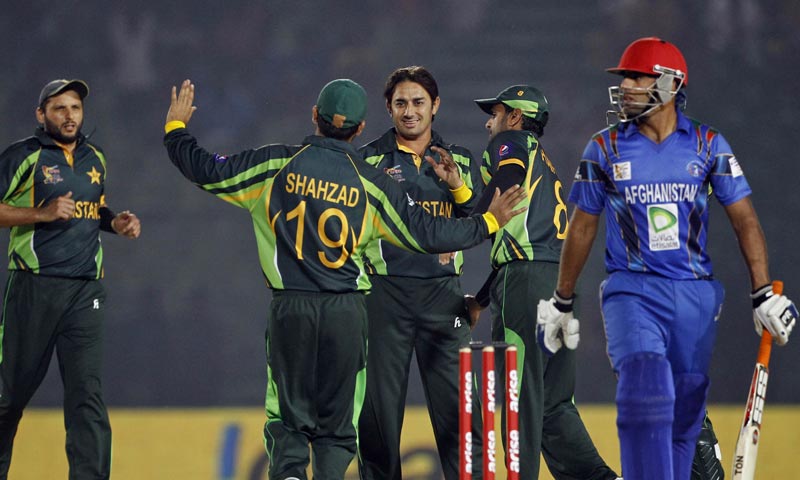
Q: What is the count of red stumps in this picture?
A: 3